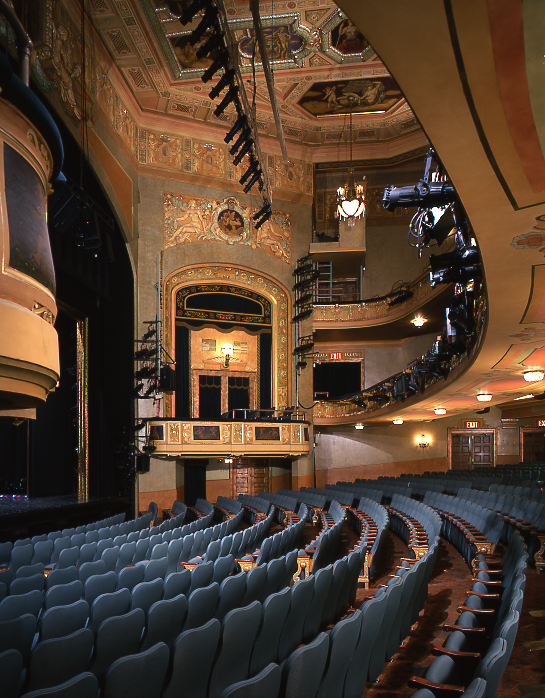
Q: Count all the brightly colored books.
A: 0